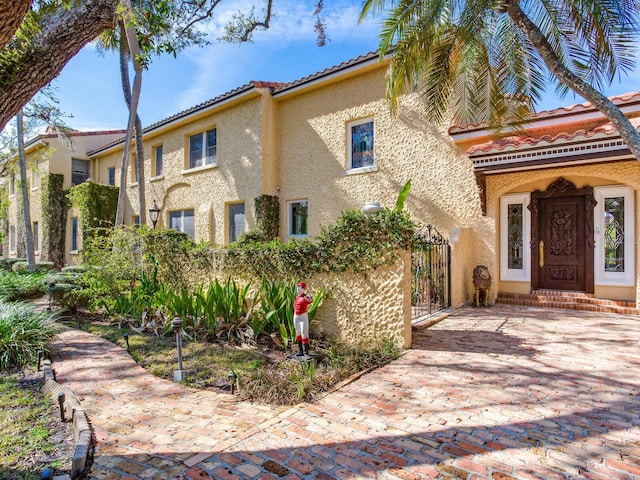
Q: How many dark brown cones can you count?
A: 0